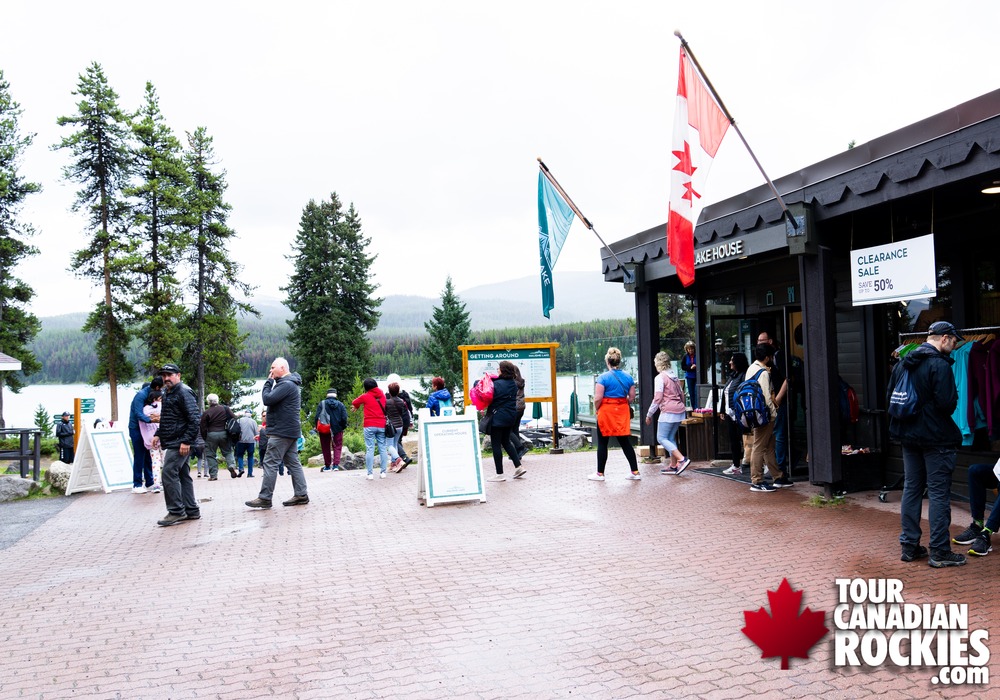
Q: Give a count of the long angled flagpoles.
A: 2